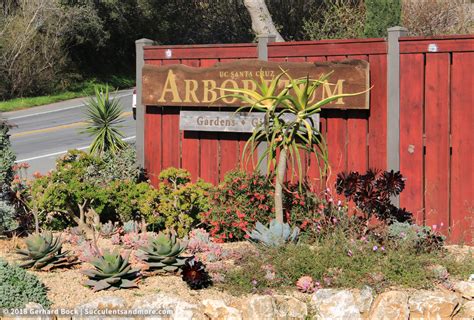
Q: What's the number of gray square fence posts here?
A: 3